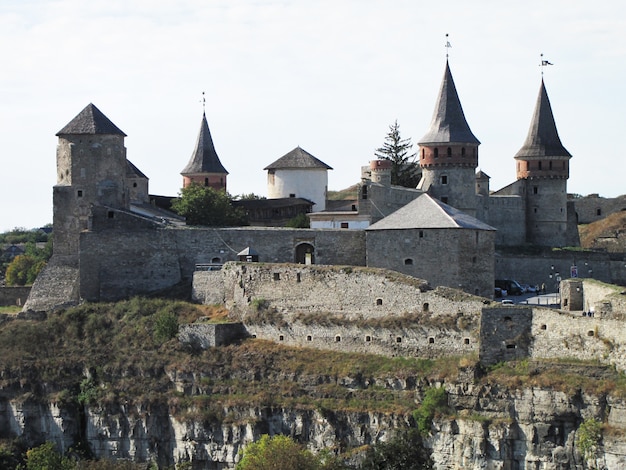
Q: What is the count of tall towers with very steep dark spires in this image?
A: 3